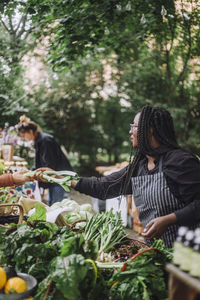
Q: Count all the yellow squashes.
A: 2